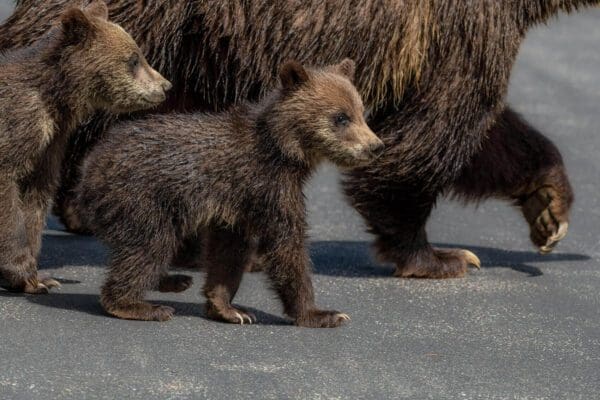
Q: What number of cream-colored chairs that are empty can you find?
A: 0